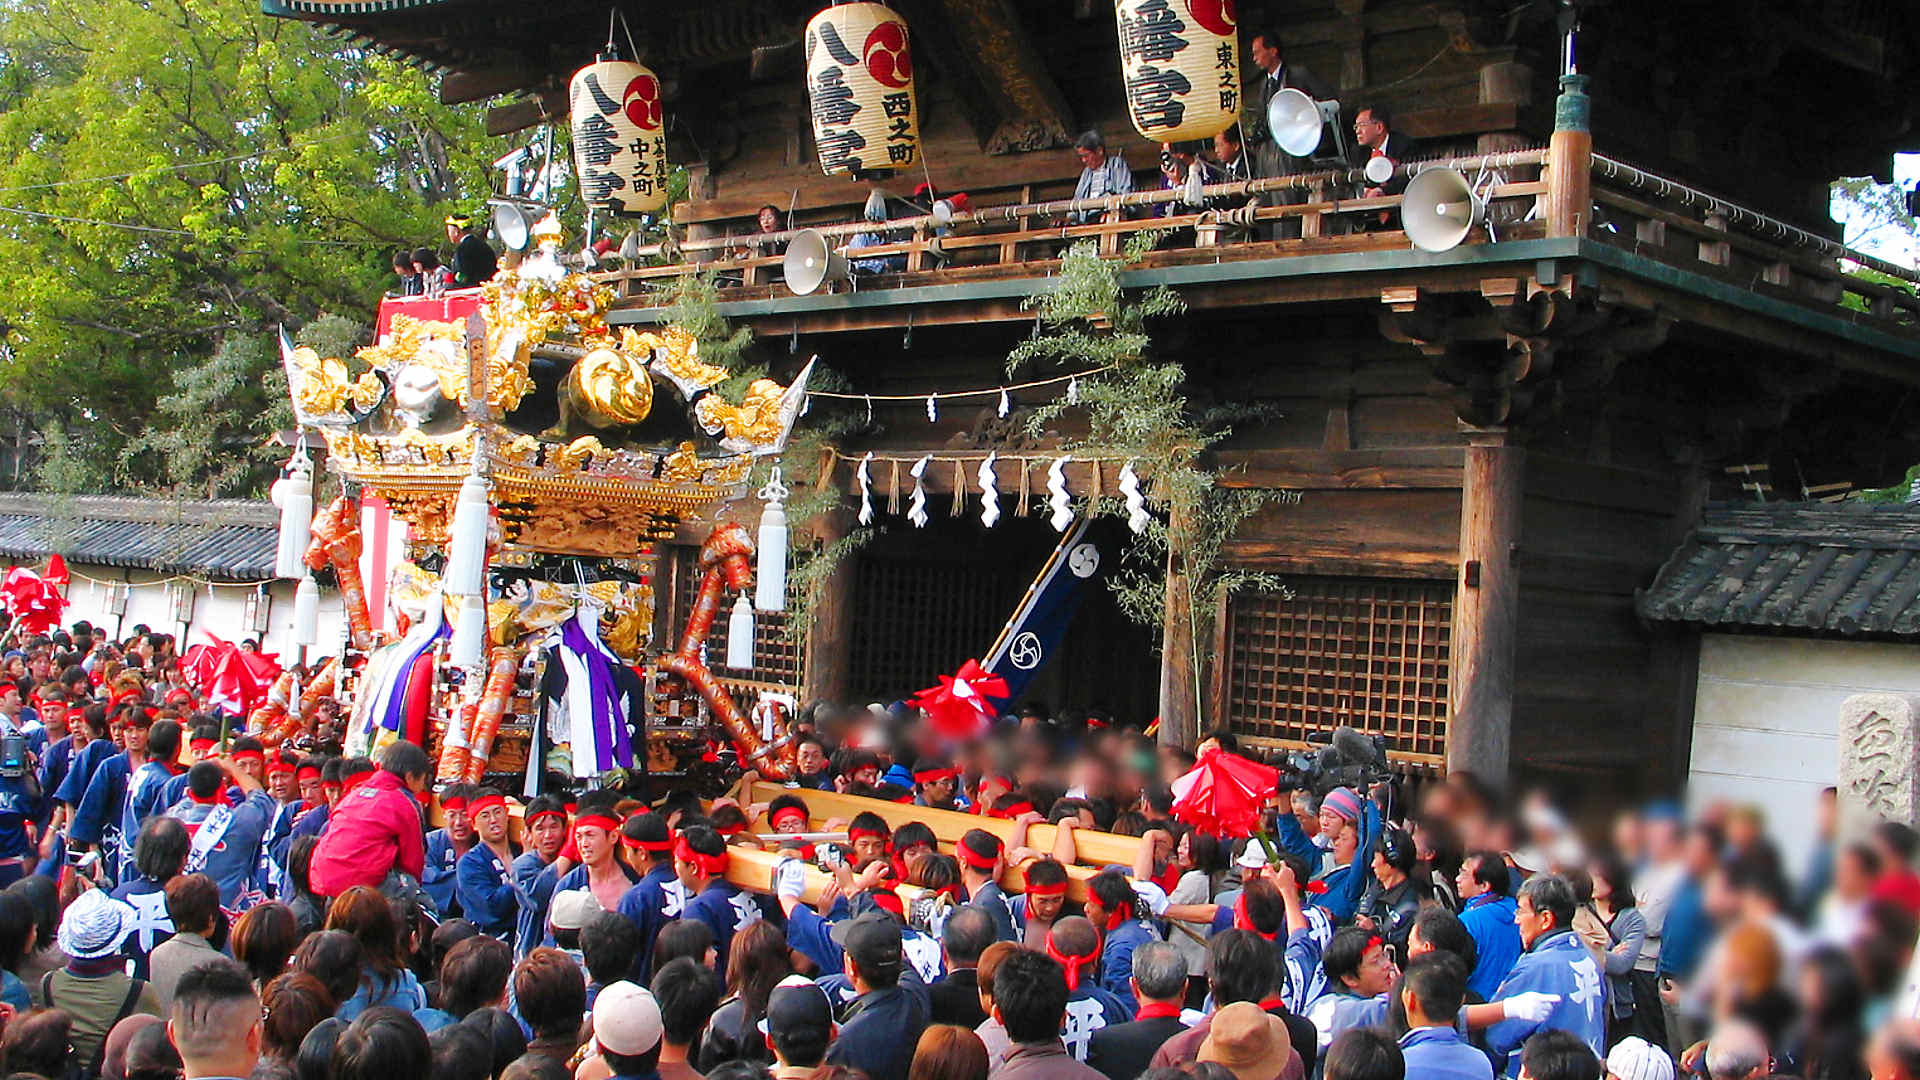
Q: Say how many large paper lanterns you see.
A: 3